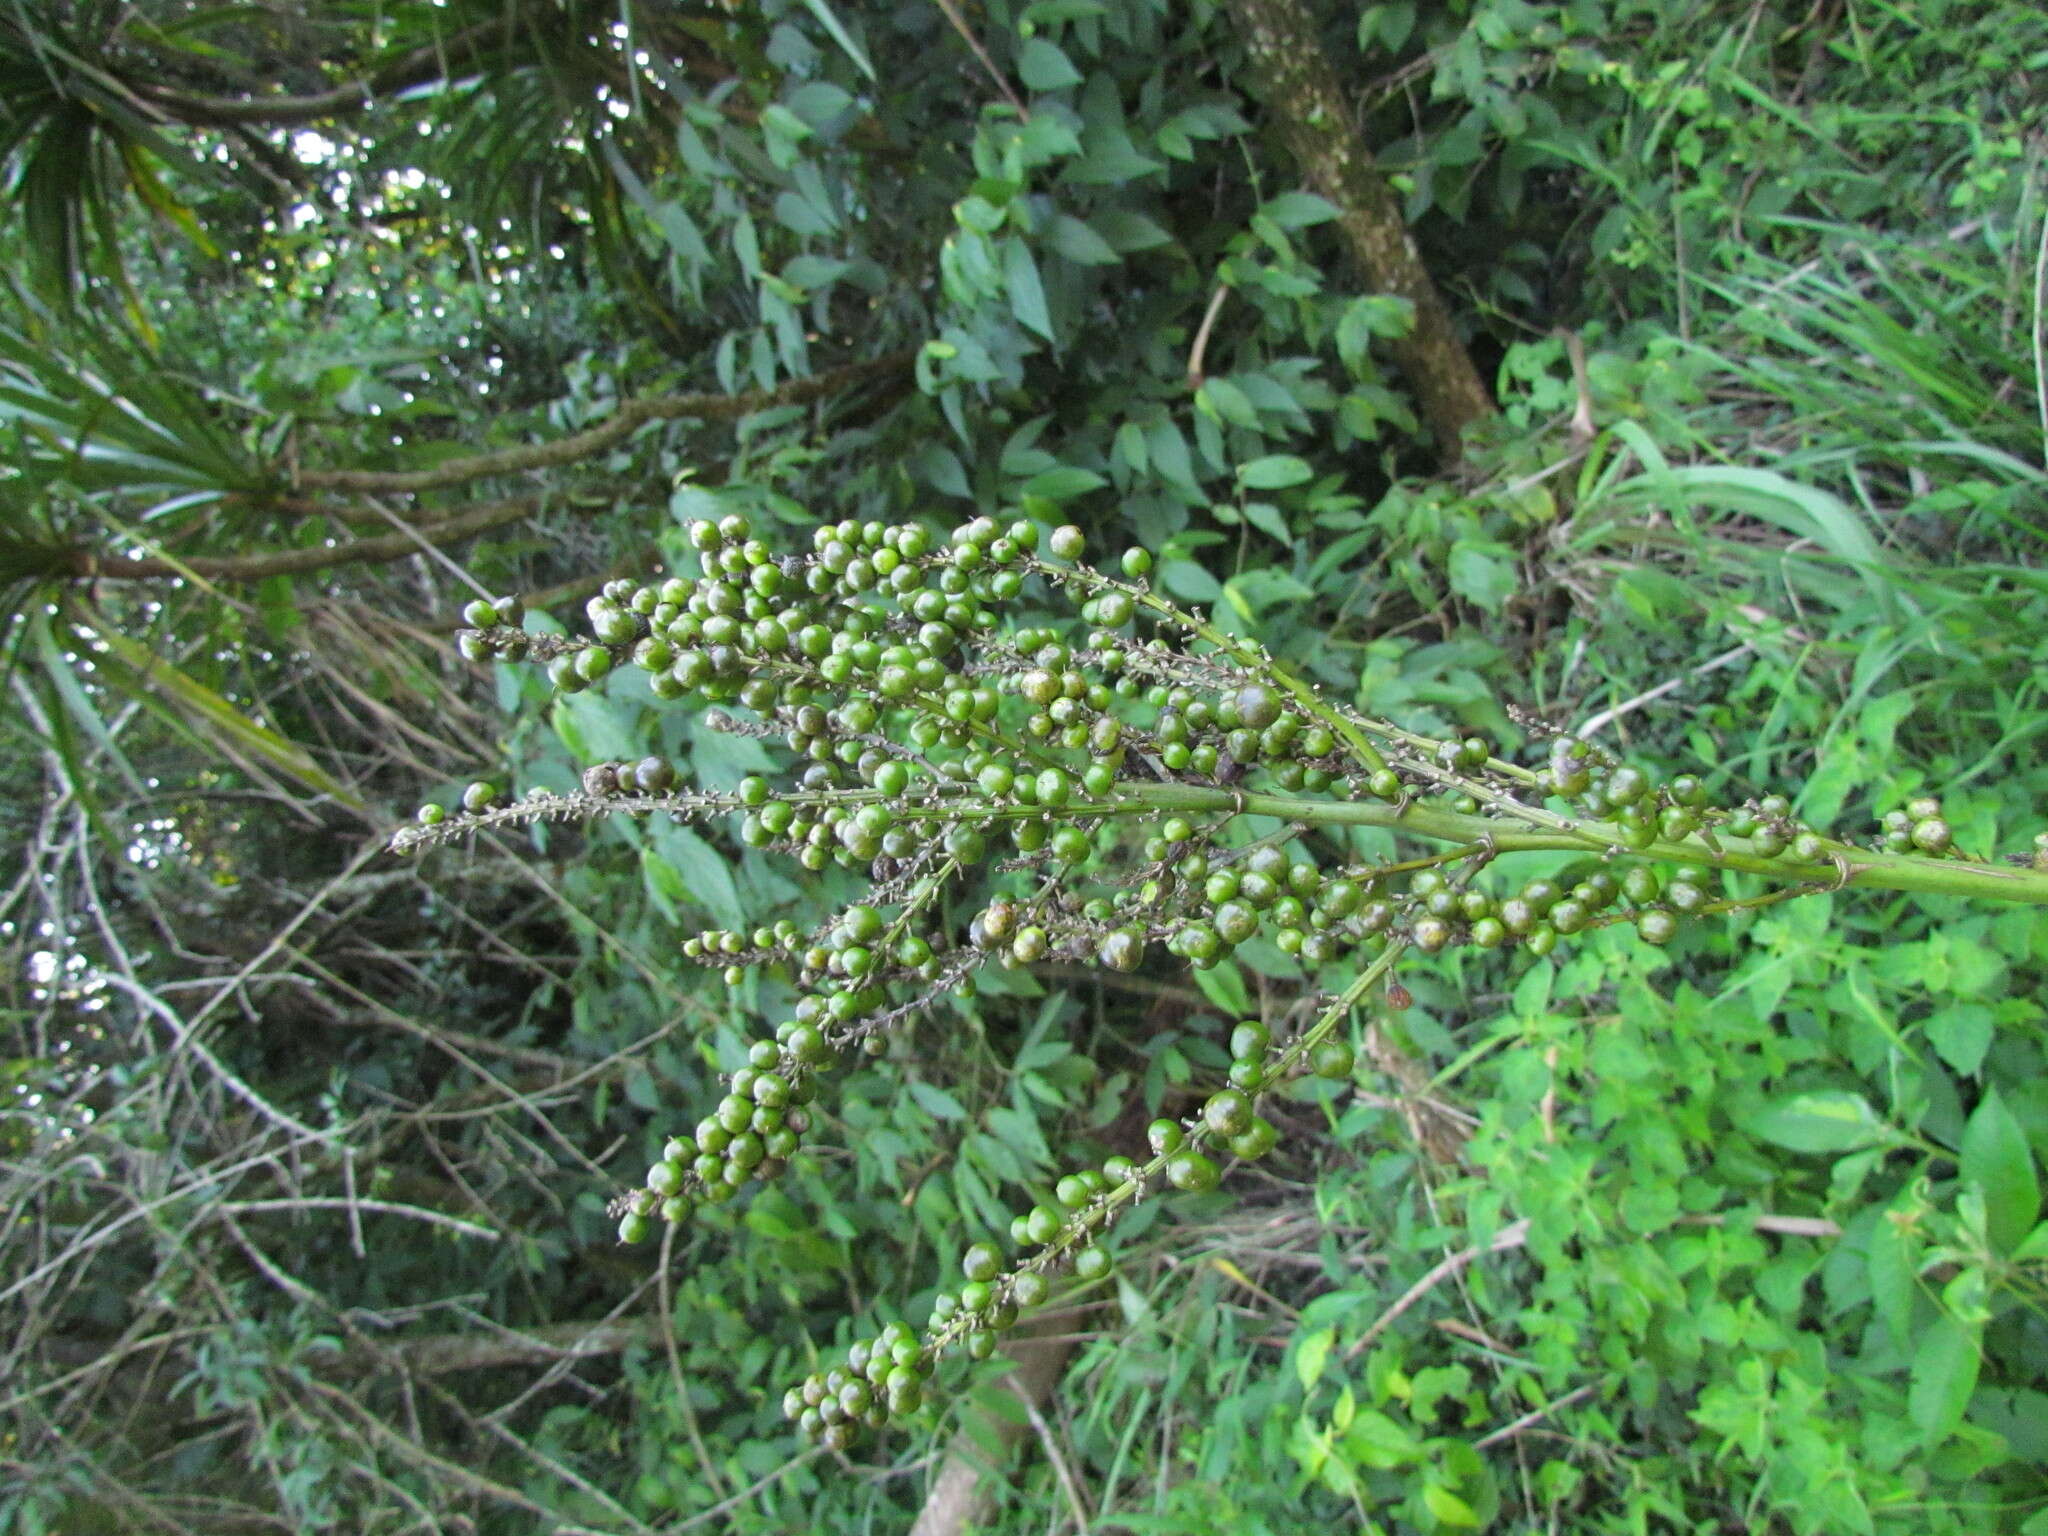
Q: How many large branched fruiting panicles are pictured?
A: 1